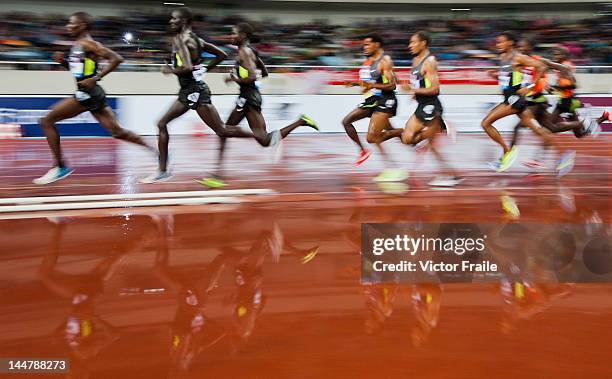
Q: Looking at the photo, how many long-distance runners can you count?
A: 8